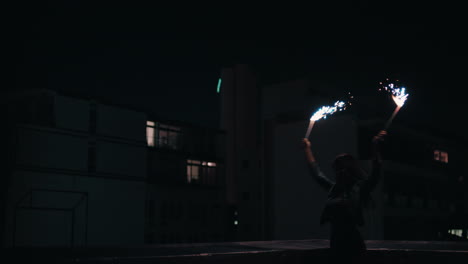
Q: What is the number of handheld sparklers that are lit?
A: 2